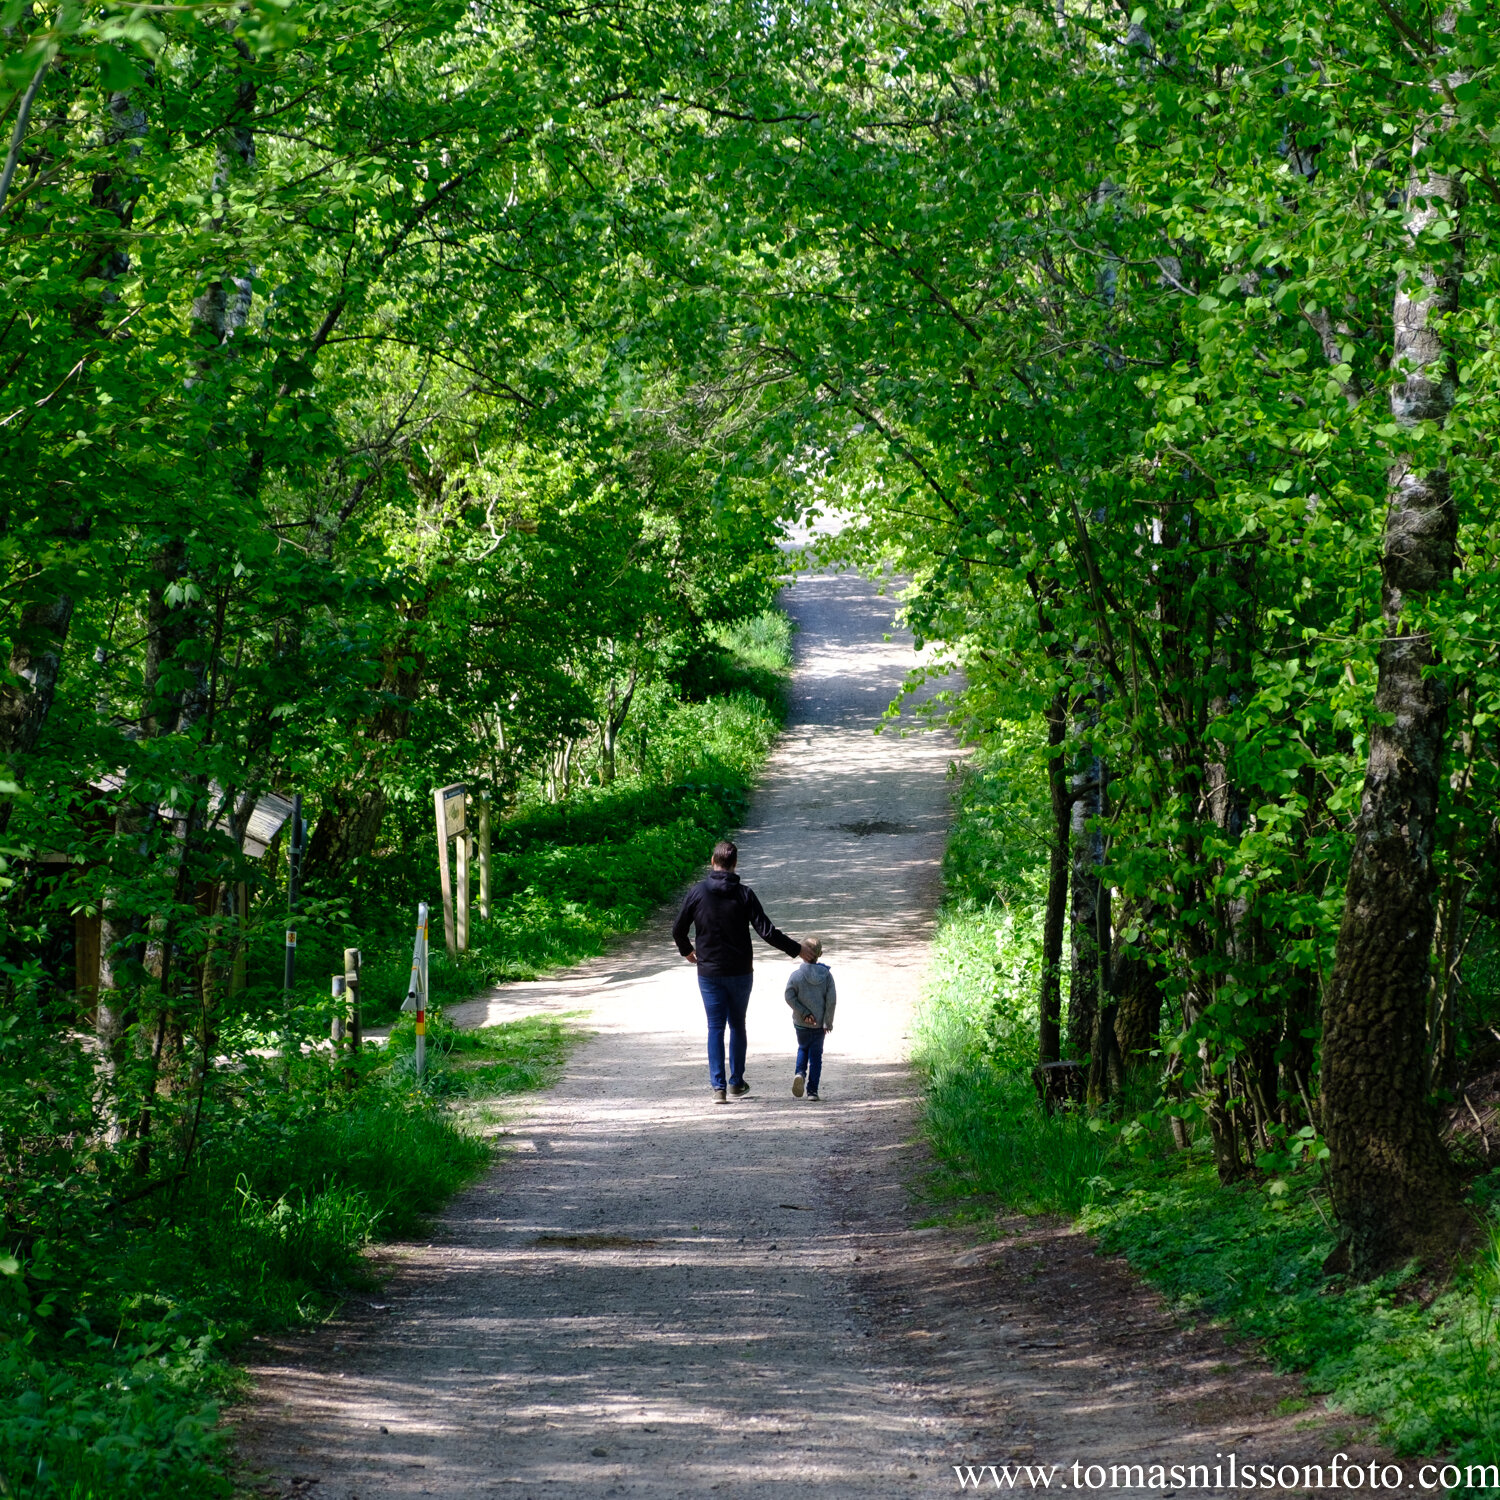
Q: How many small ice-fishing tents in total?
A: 0